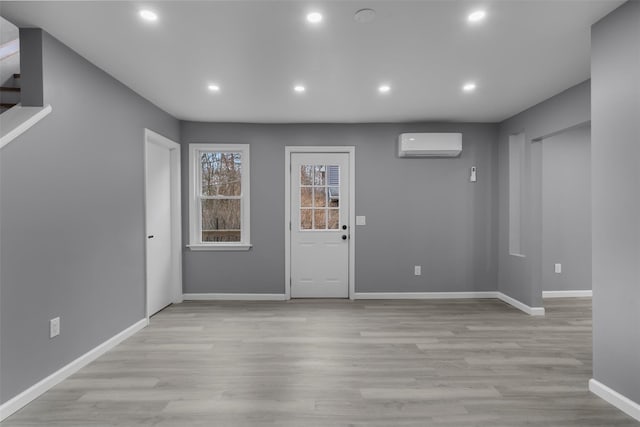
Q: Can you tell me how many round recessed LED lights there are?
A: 7